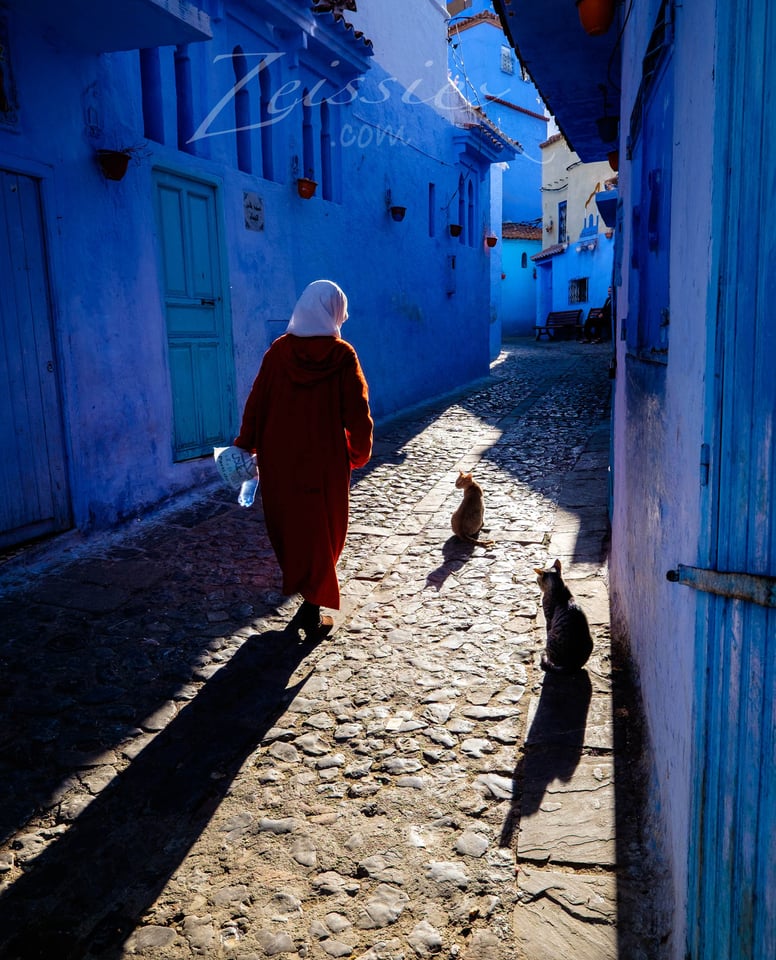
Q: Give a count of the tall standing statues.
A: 0